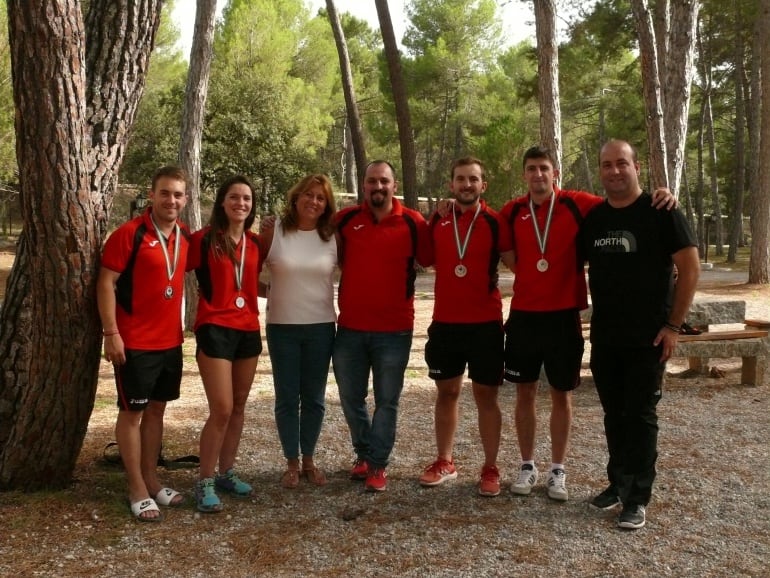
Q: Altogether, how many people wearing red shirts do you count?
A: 5